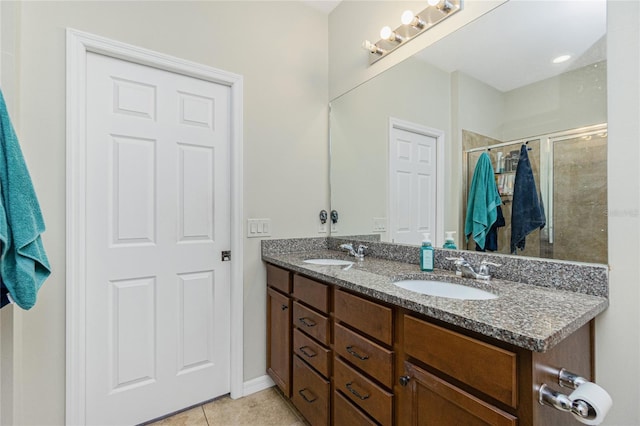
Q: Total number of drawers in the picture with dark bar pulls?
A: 5